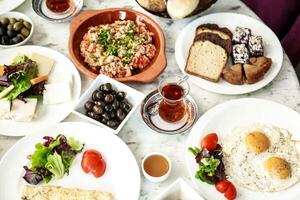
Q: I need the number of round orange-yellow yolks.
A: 2